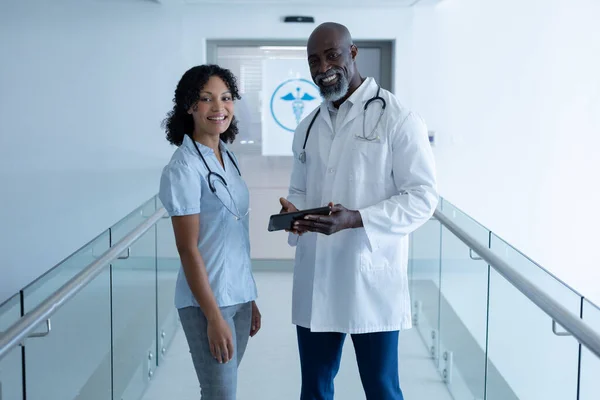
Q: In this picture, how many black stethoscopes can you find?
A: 2